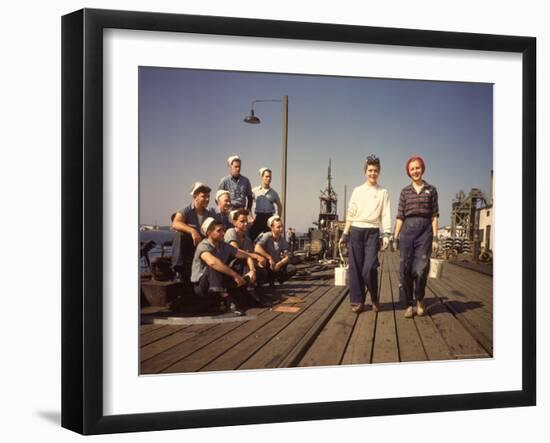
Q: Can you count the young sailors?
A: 7